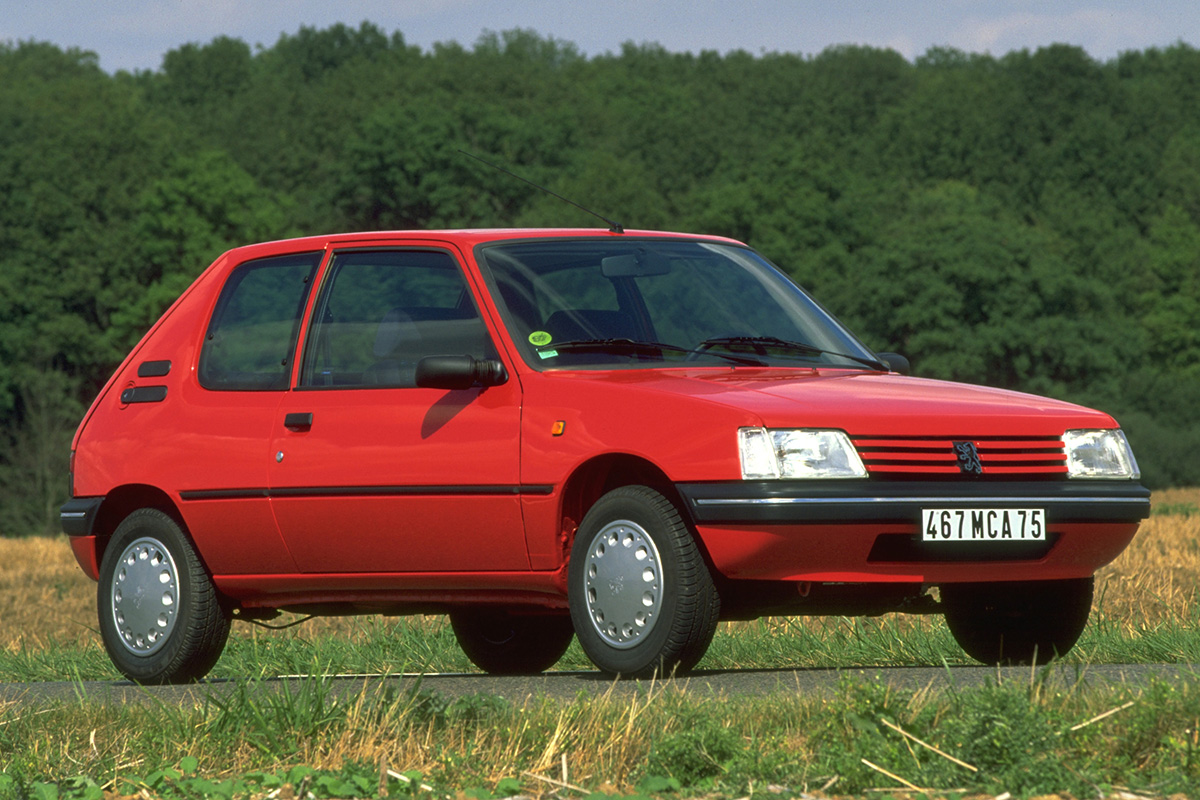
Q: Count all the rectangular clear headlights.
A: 2